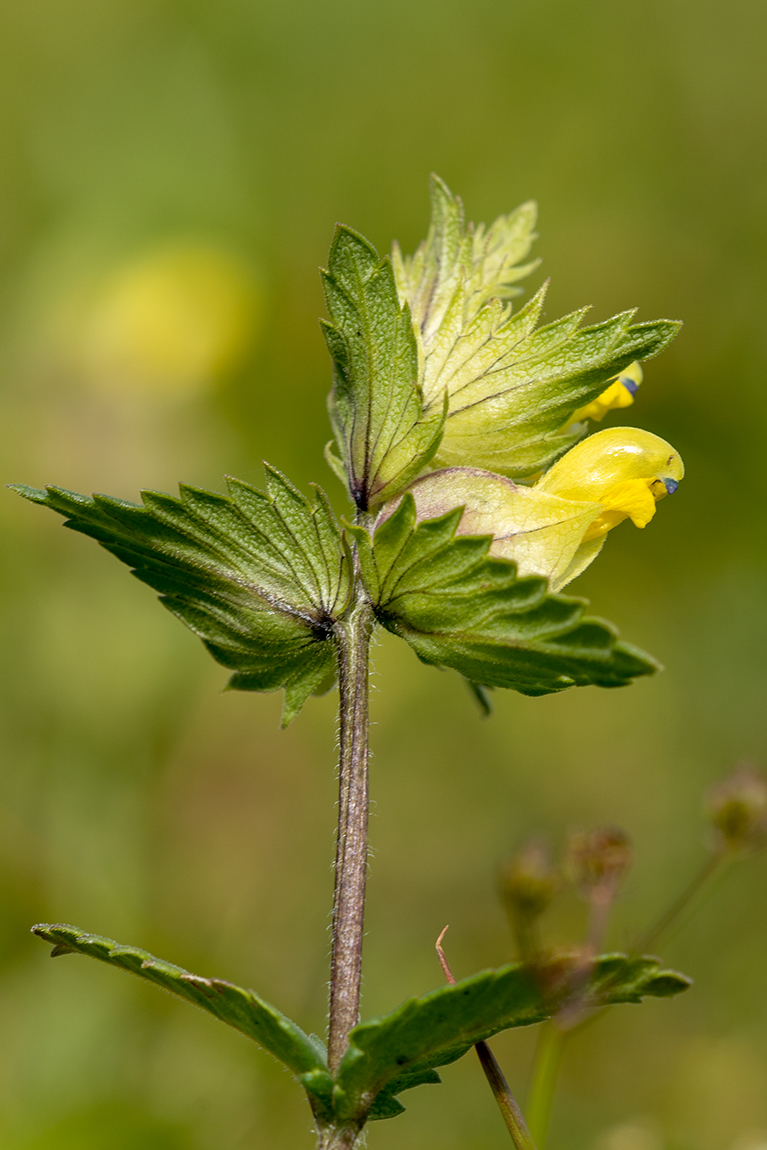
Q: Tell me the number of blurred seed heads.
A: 3